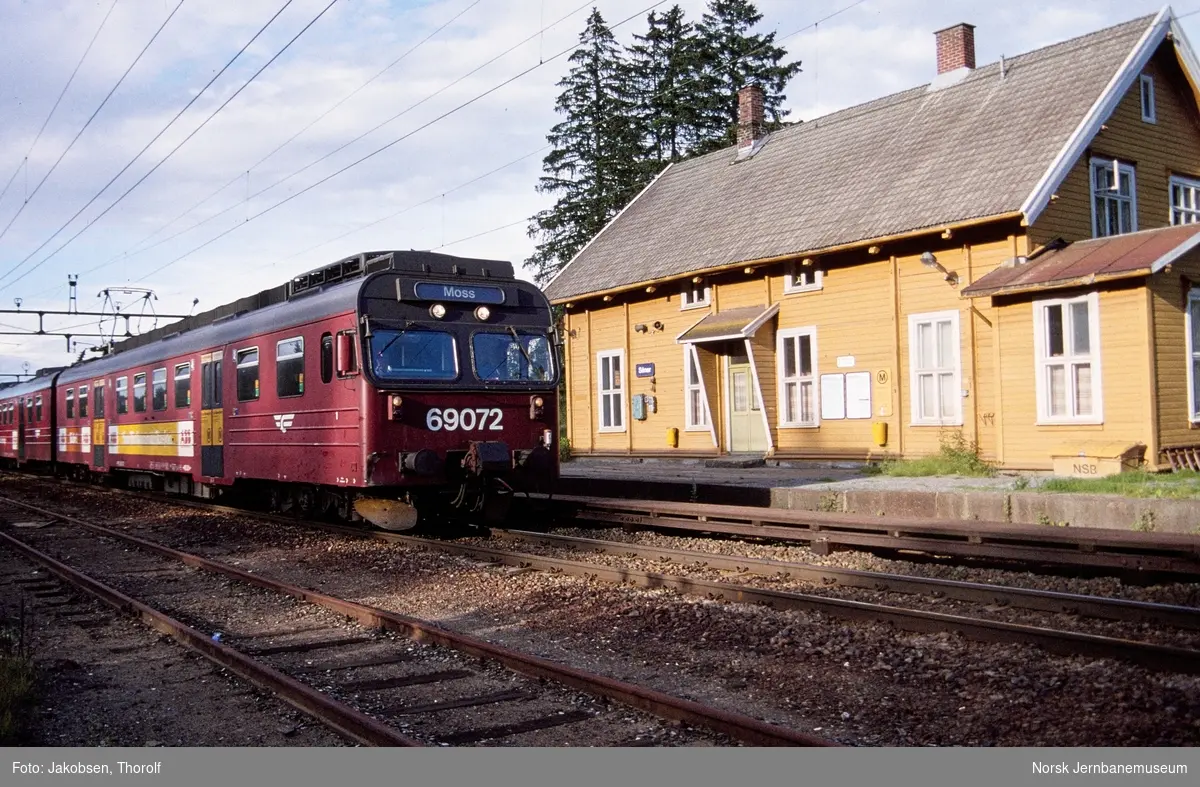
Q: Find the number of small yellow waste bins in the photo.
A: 2